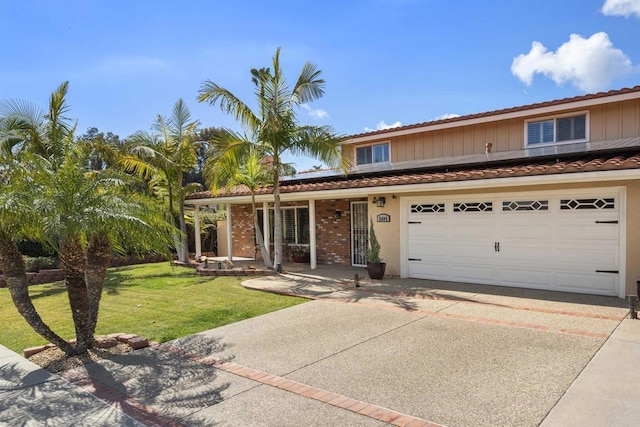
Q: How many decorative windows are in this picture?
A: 4